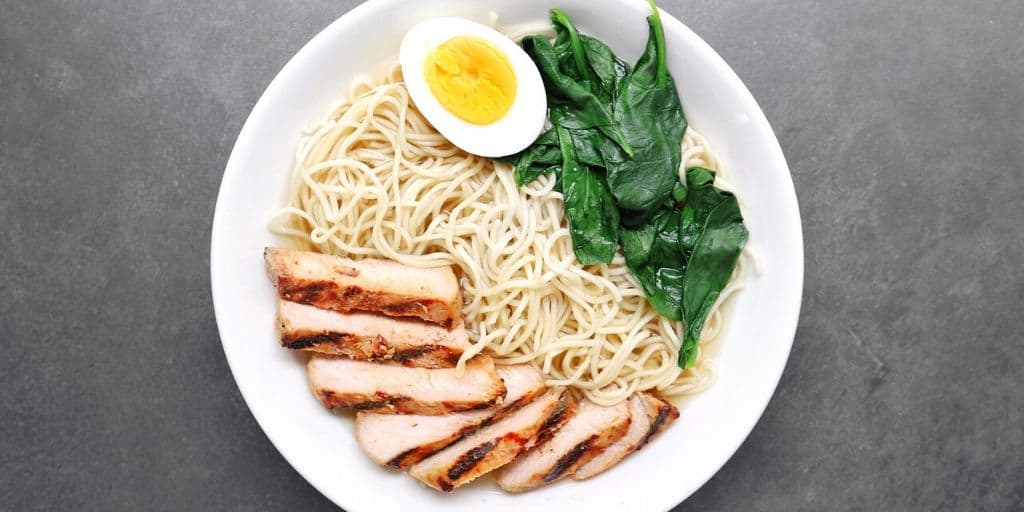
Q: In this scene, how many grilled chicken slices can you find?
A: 7